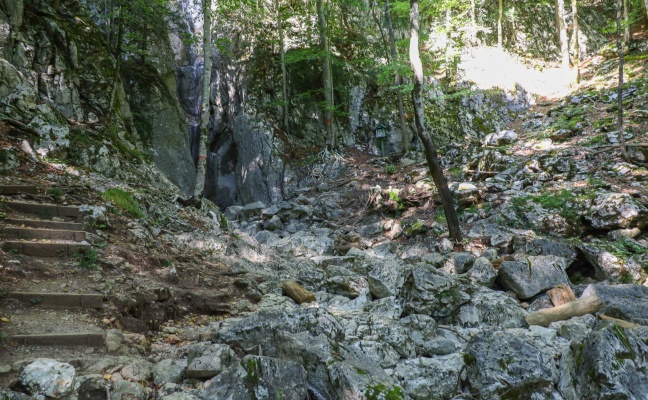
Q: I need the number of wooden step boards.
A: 7